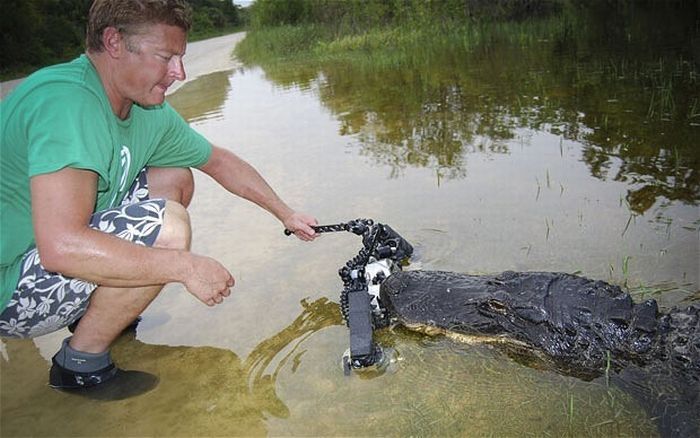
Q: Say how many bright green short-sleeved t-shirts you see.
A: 1